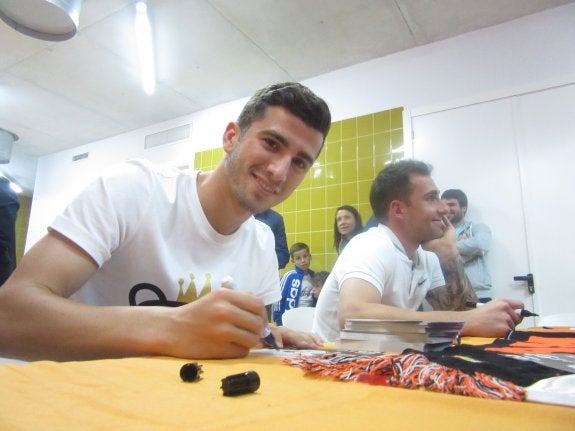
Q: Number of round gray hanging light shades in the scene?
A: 2